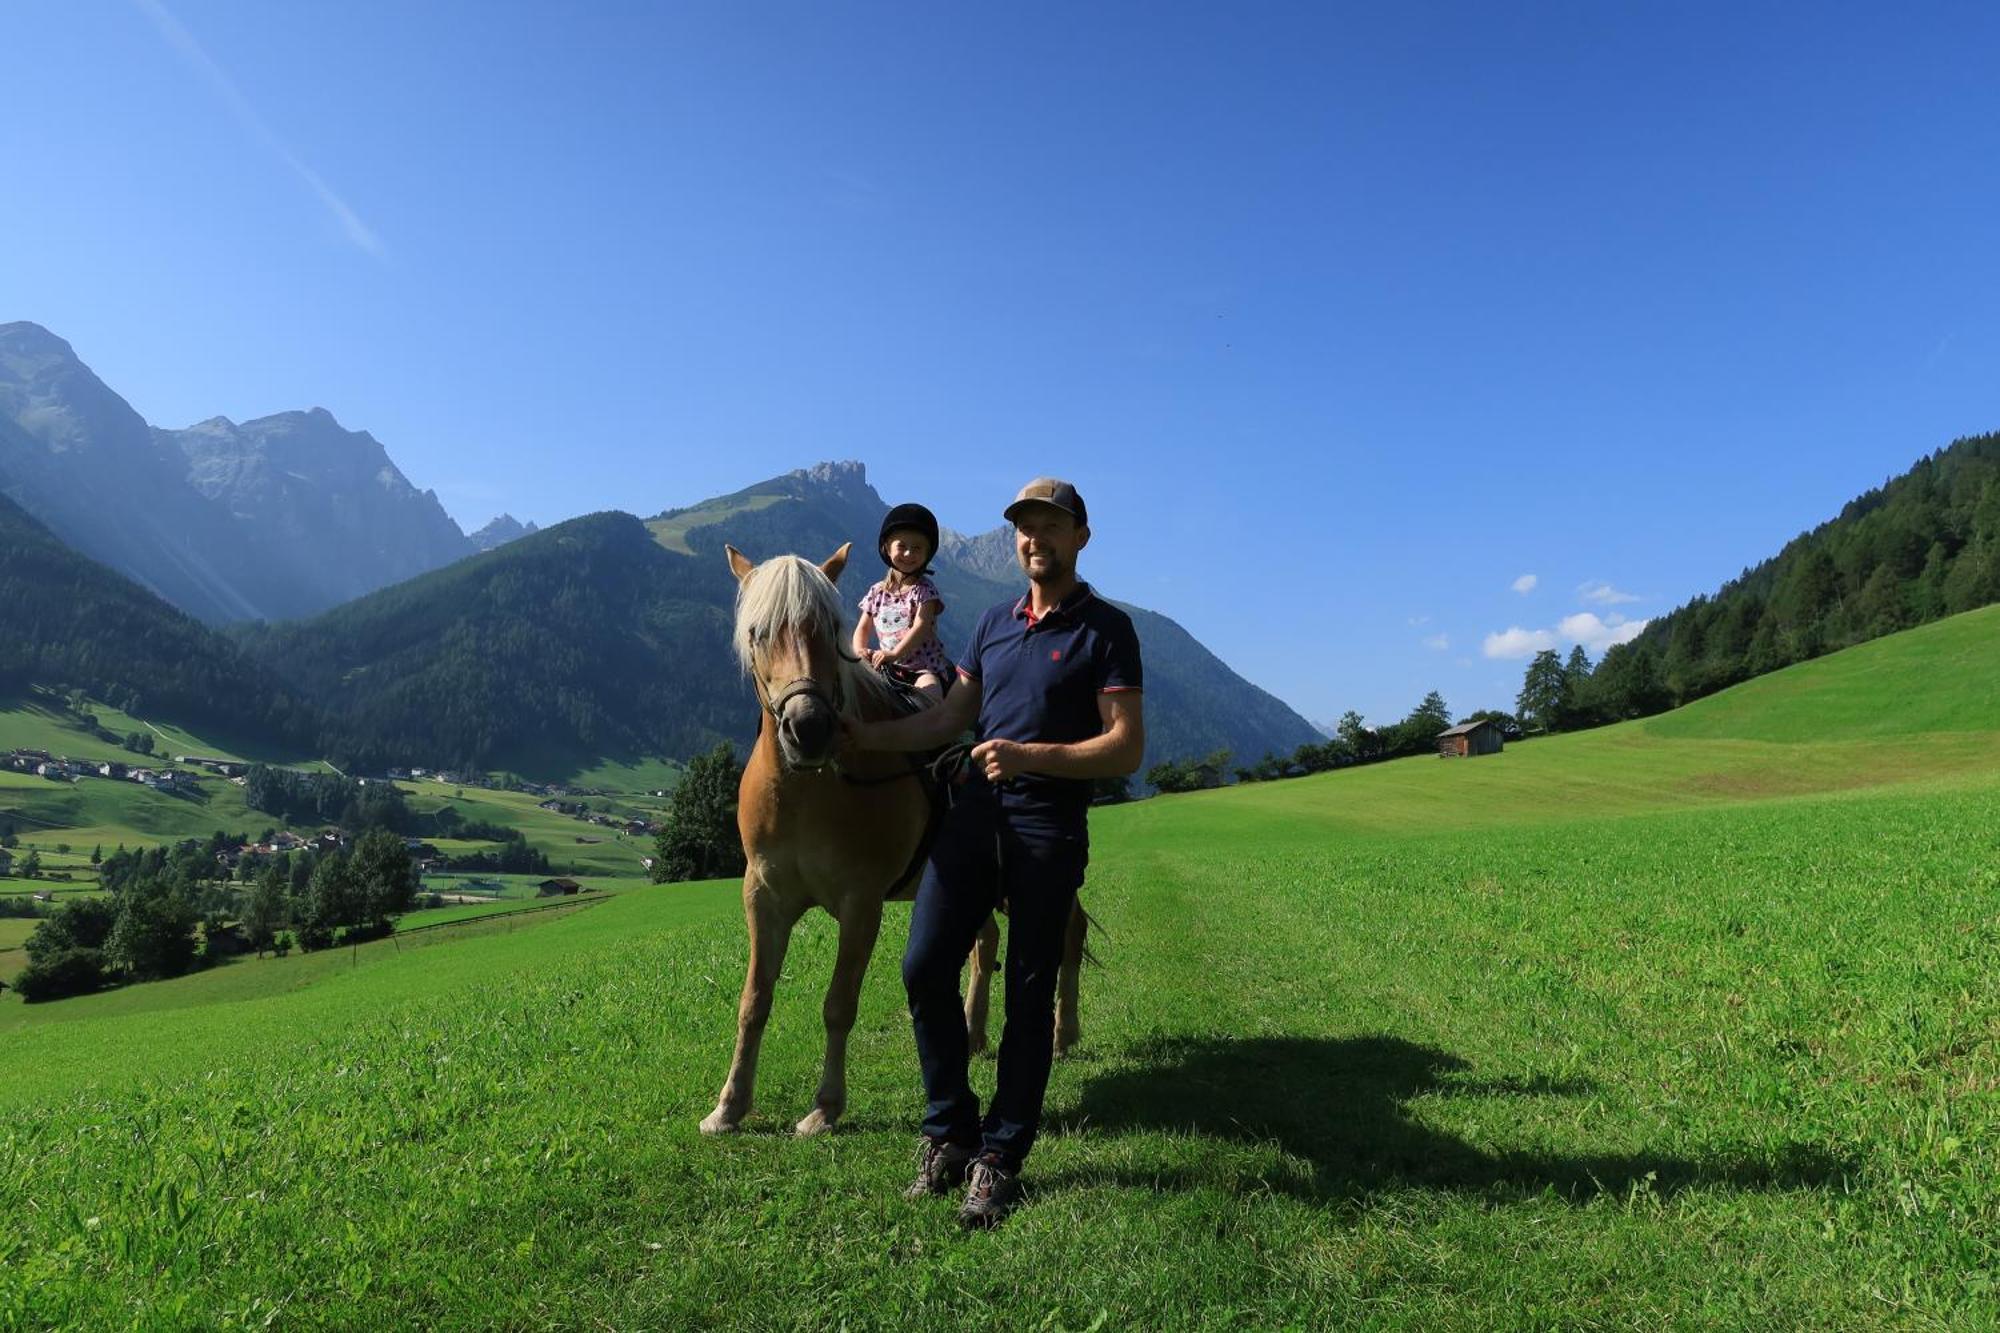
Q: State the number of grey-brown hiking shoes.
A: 2